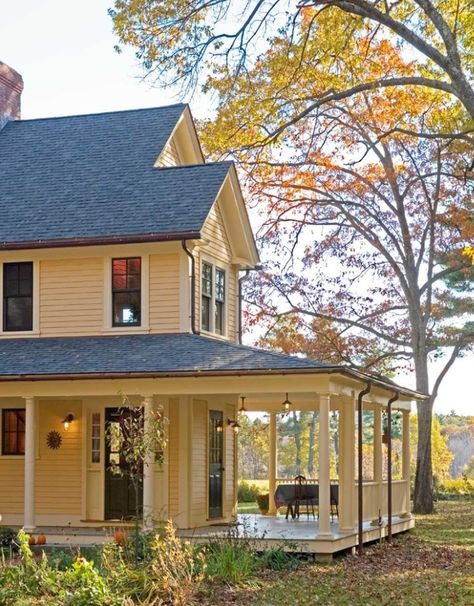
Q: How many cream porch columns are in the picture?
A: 7